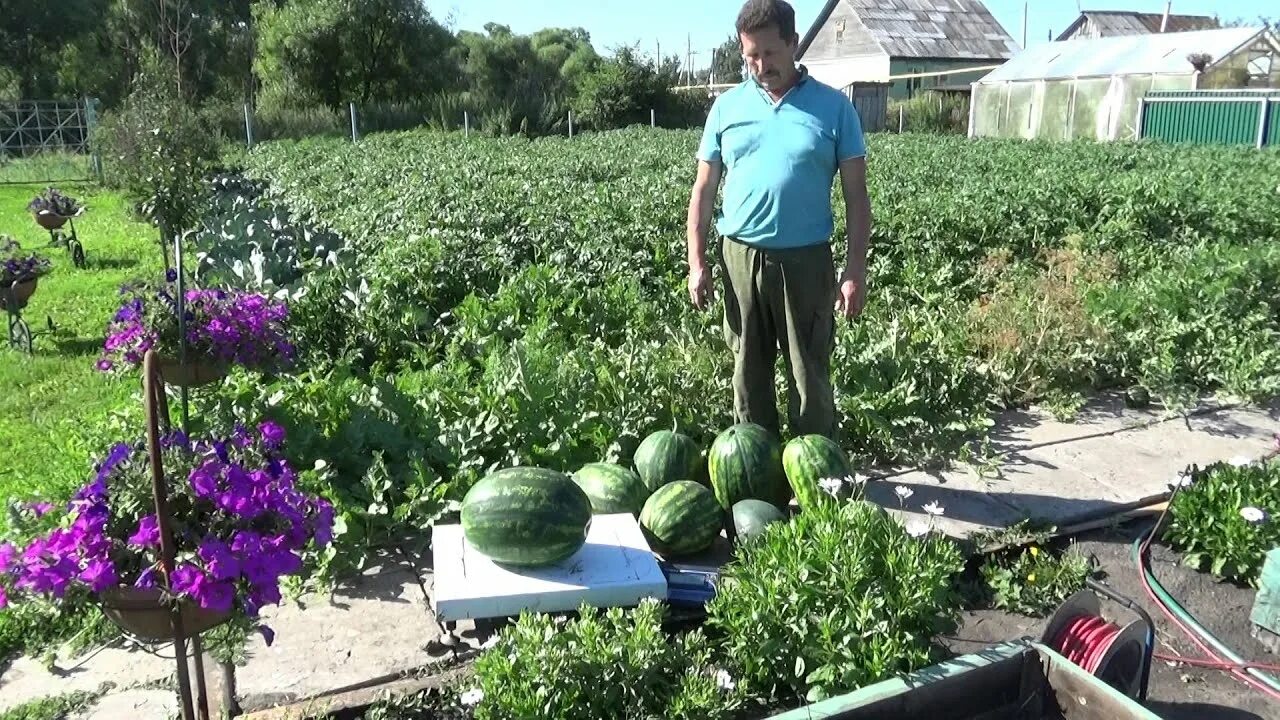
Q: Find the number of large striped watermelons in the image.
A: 6